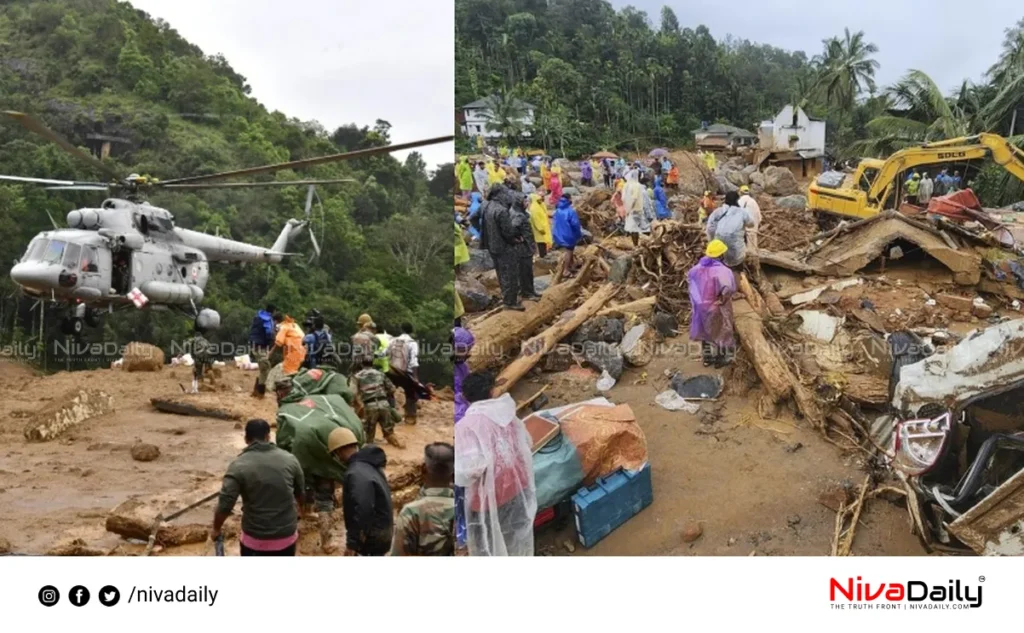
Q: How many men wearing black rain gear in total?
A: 2